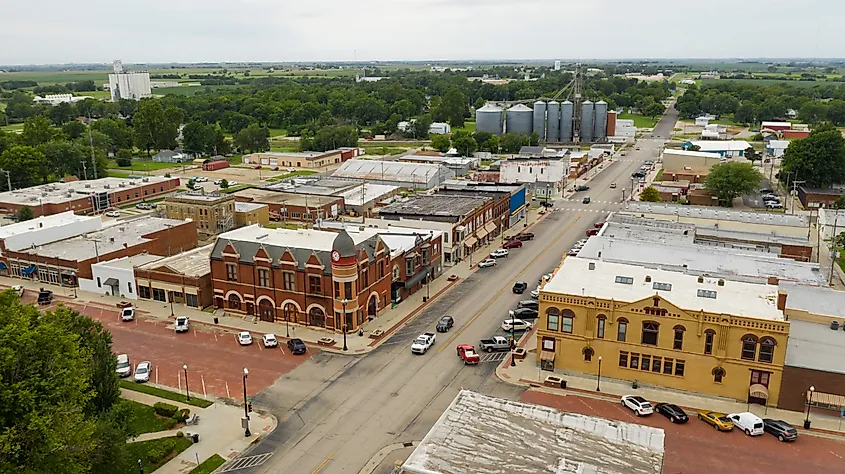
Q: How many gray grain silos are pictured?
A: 7